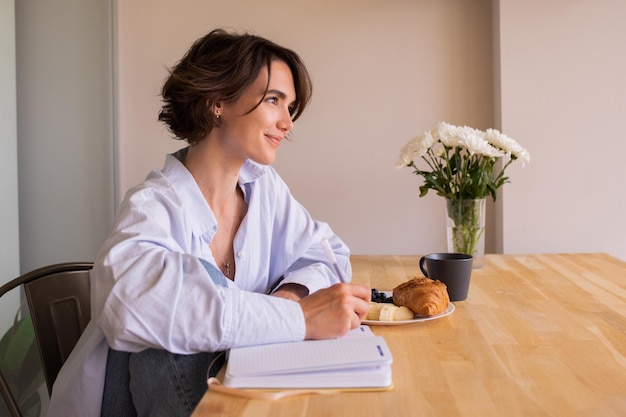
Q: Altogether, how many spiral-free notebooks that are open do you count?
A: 1